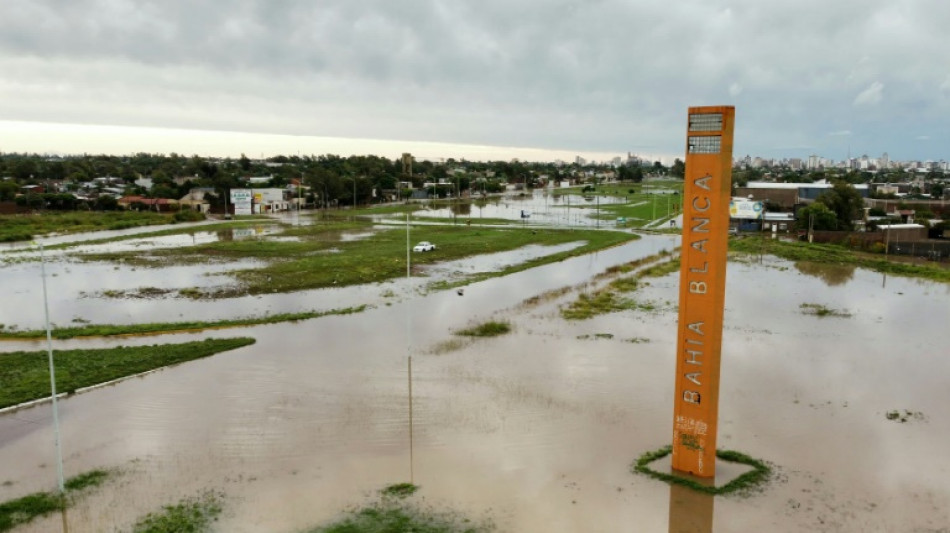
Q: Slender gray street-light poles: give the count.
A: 2